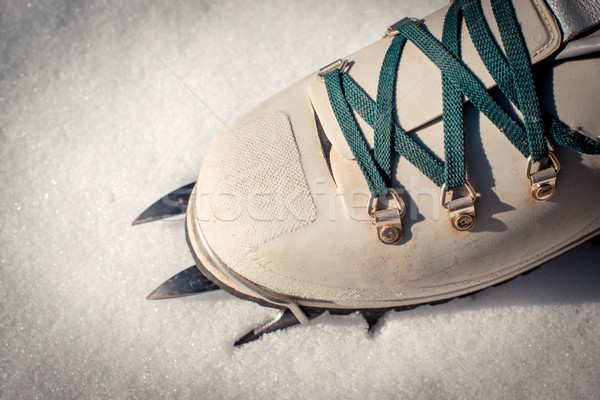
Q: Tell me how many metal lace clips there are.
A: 5